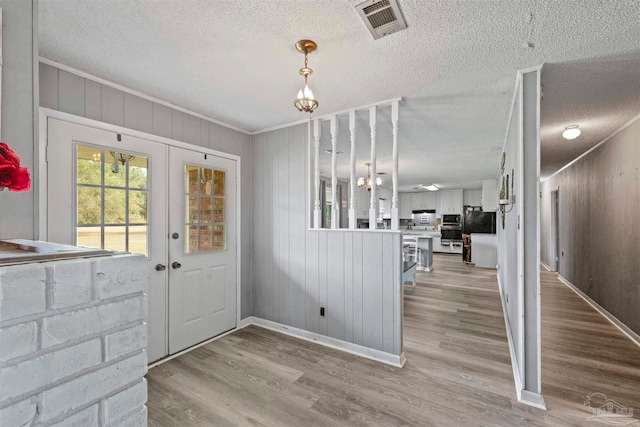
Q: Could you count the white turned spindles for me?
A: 5